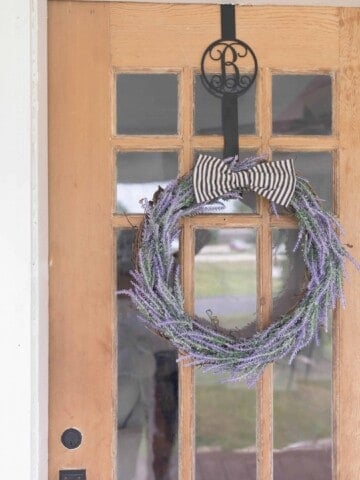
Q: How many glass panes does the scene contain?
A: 9